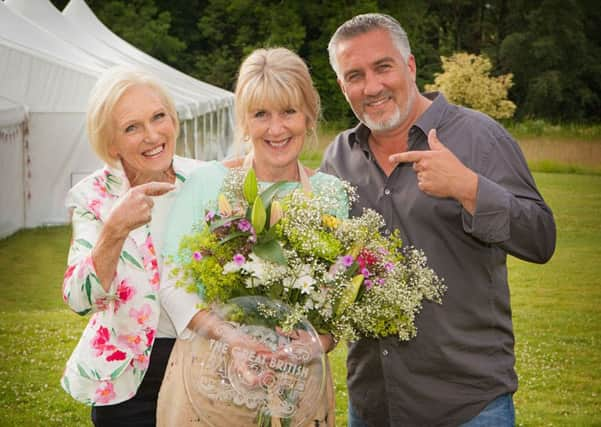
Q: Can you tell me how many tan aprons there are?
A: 1